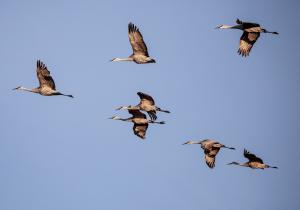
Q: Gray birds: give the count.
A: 7